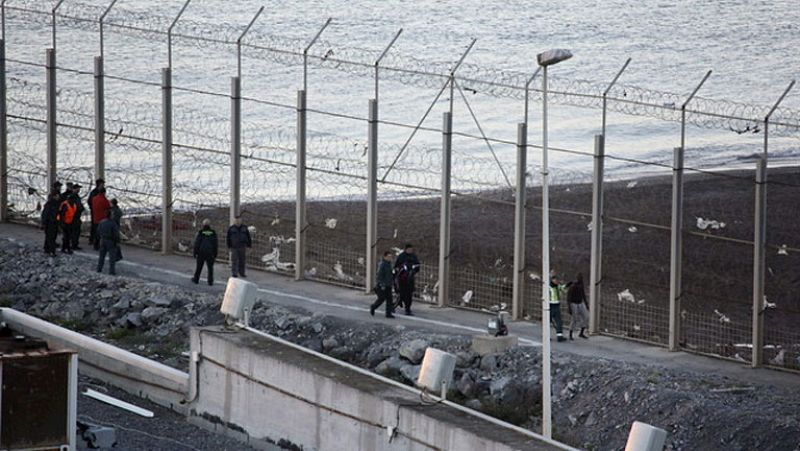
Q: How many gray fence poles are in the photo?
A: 12